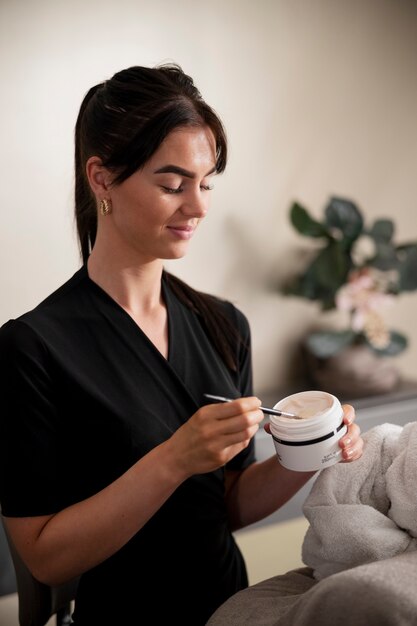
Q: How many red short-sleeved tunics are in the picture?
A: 0